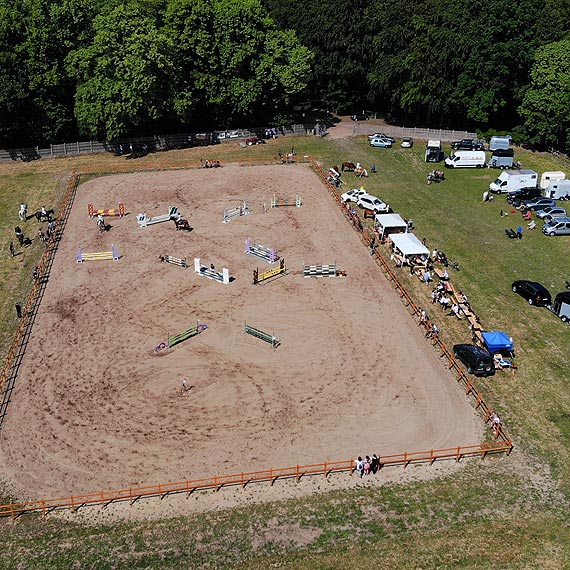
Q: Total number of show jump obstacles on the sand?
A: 12